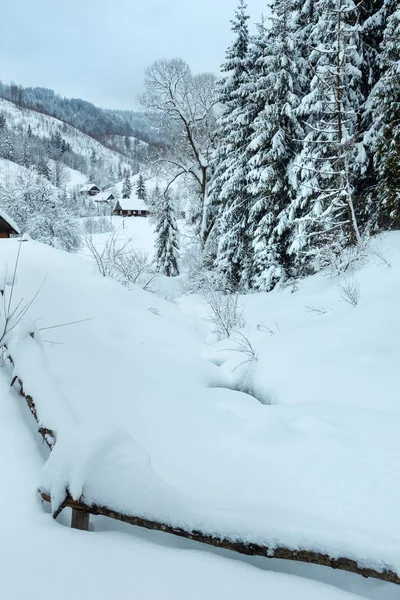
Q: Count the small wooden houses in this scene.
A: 4